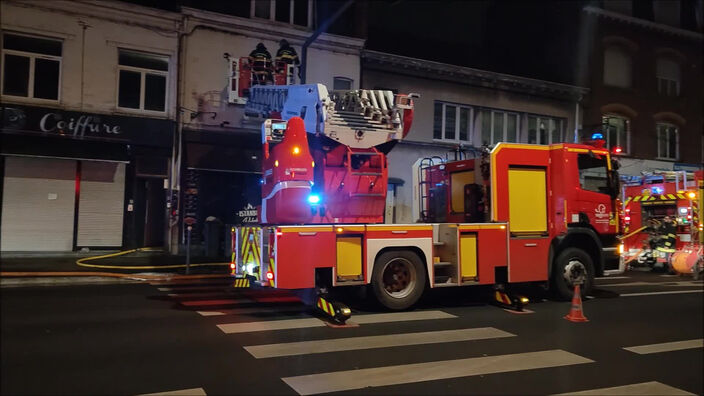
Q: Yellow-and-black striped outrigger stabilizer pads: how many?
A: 2